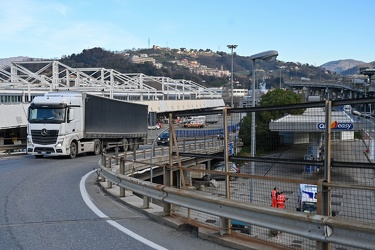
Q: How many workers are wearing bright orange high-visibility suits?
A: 2